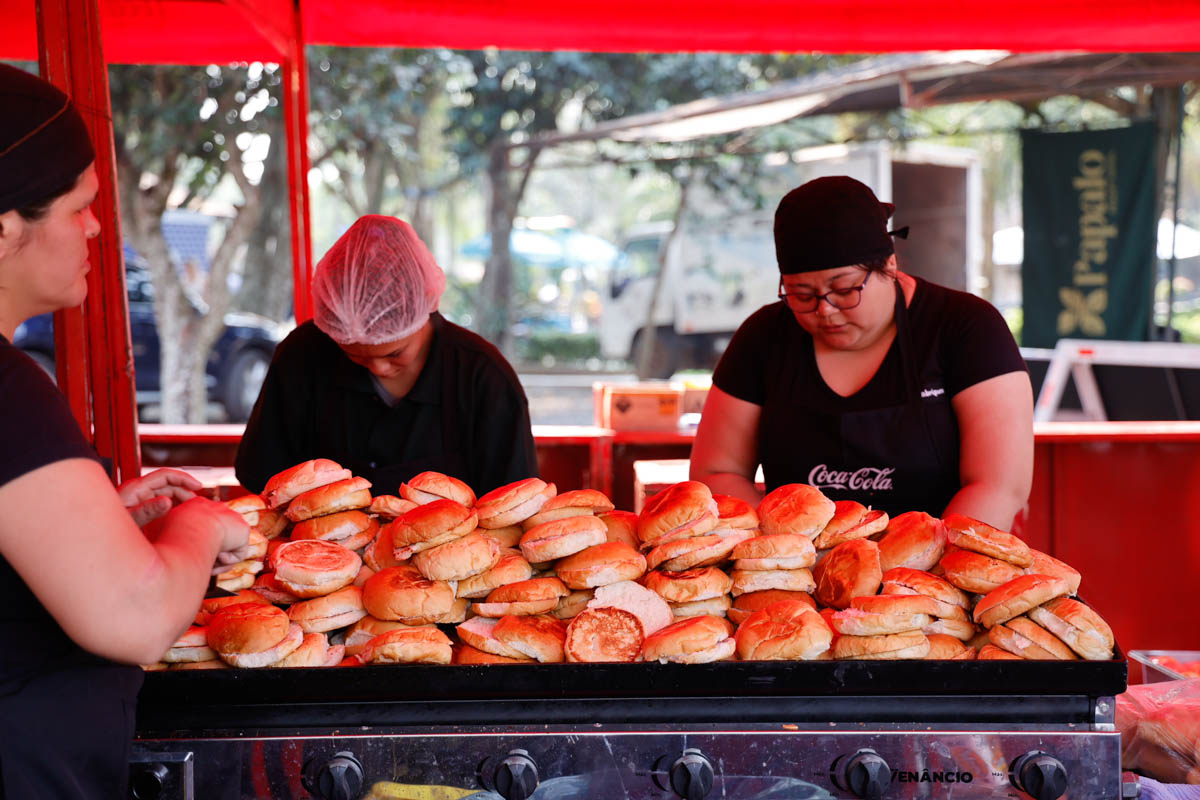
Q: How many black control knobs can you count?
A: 5